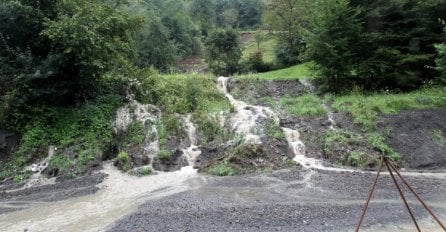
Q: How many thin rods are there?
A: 3